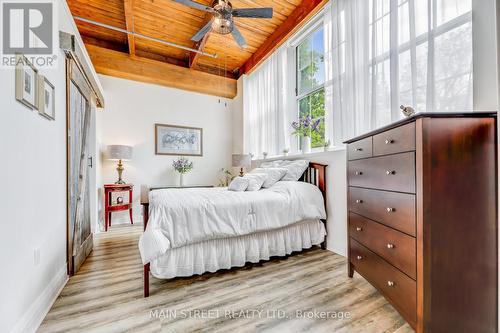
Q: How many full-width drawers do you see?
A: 4